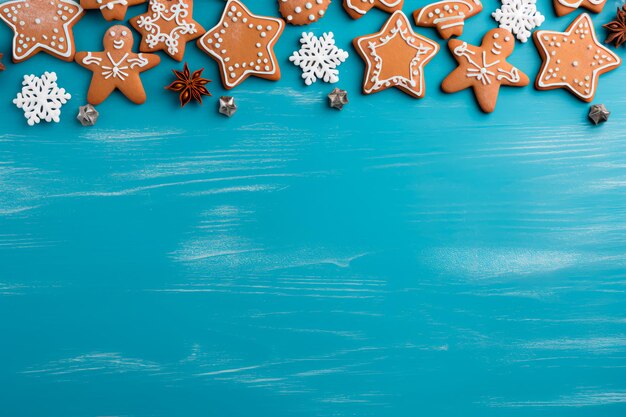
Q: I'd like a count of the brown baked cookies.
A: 12